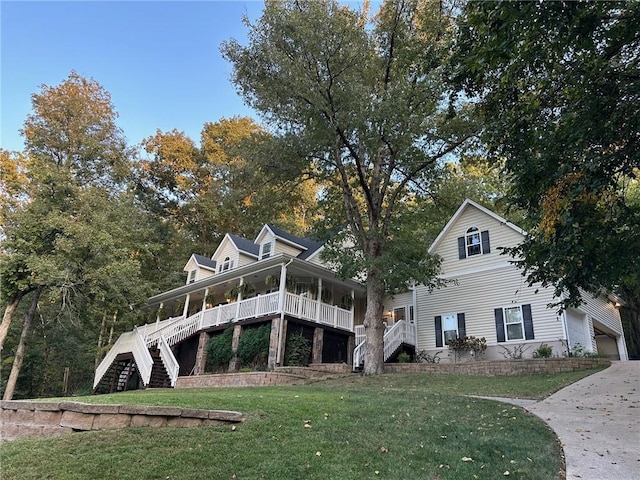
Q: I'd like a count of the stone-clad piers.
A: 5